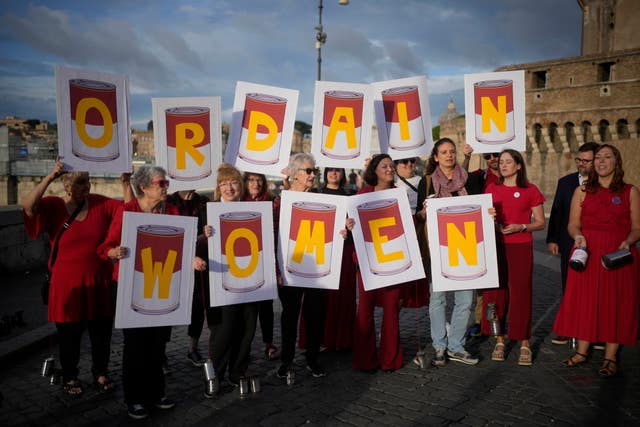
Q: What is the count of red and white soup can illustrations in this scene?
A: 11